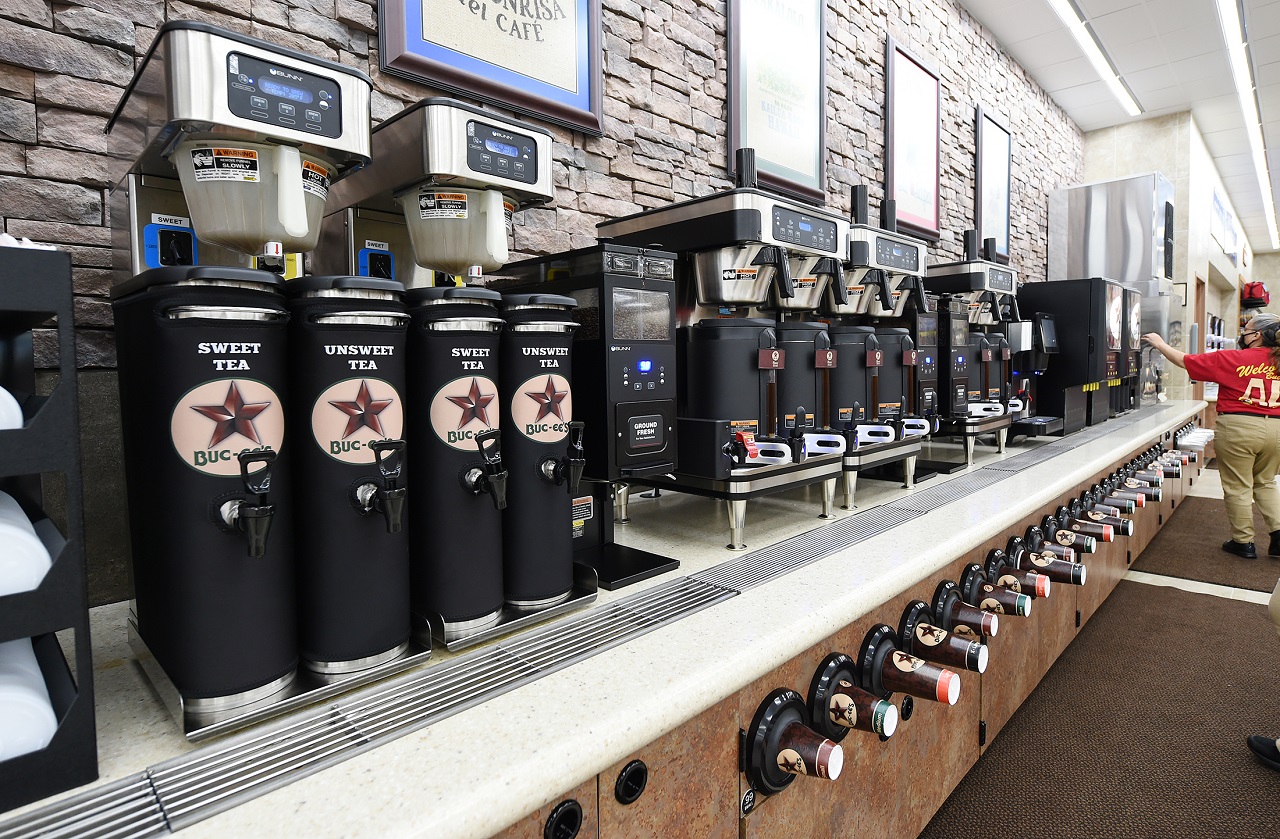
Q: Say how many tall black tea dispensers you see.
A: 4